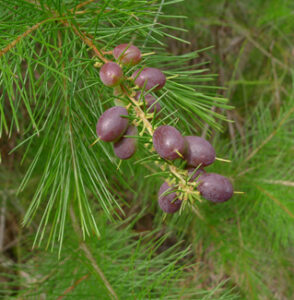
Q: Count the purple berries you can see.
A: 11